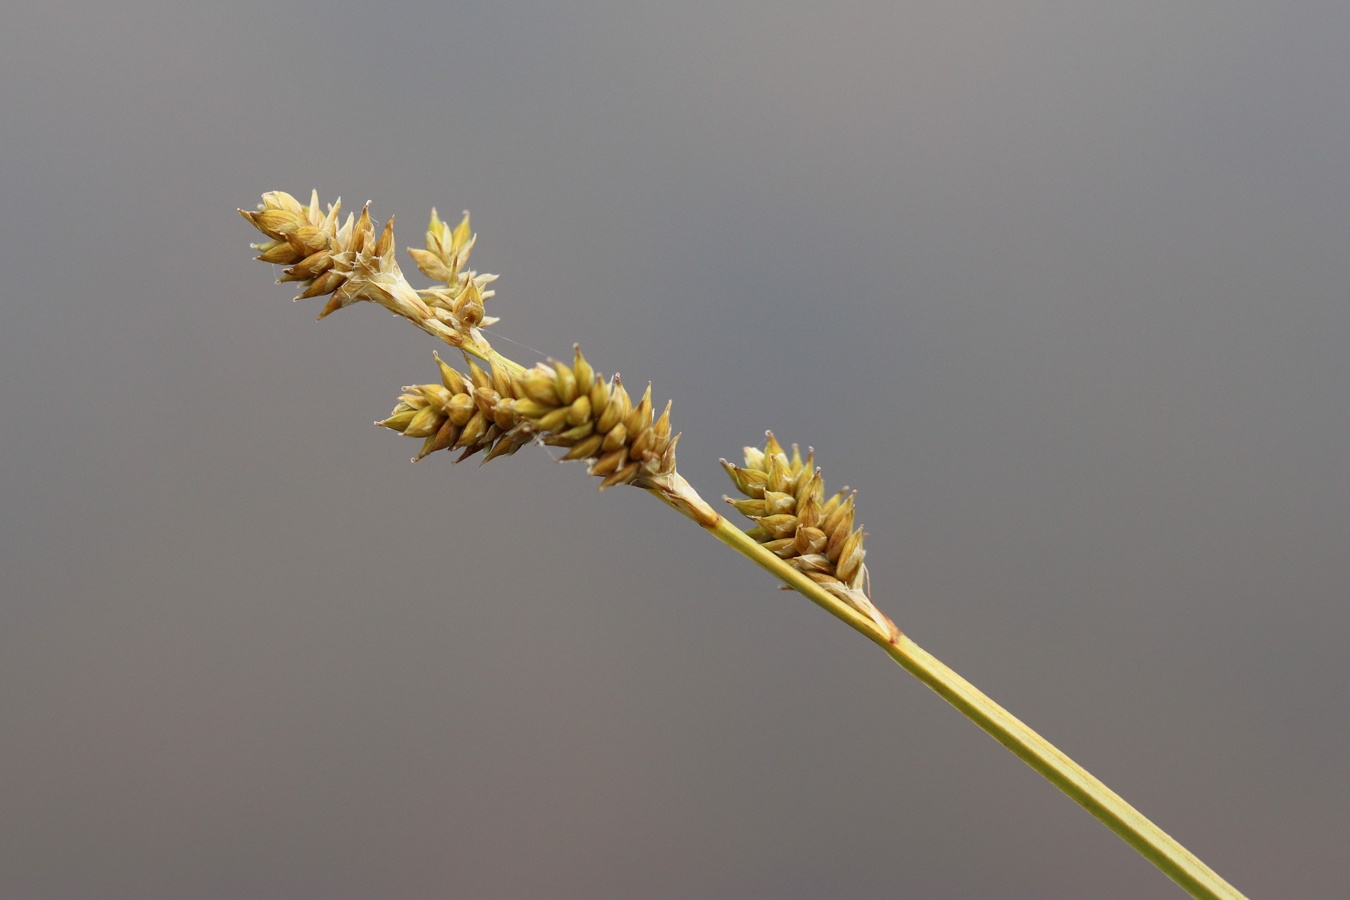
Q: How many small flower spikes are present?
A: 5